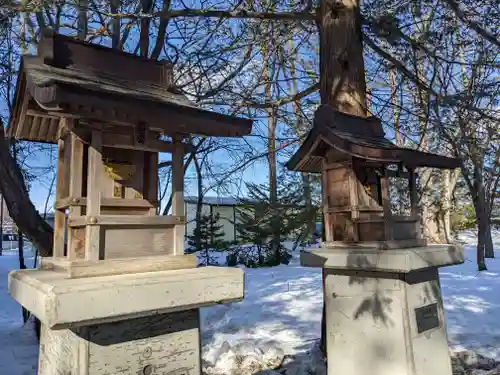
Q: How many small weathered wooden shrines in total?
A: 2